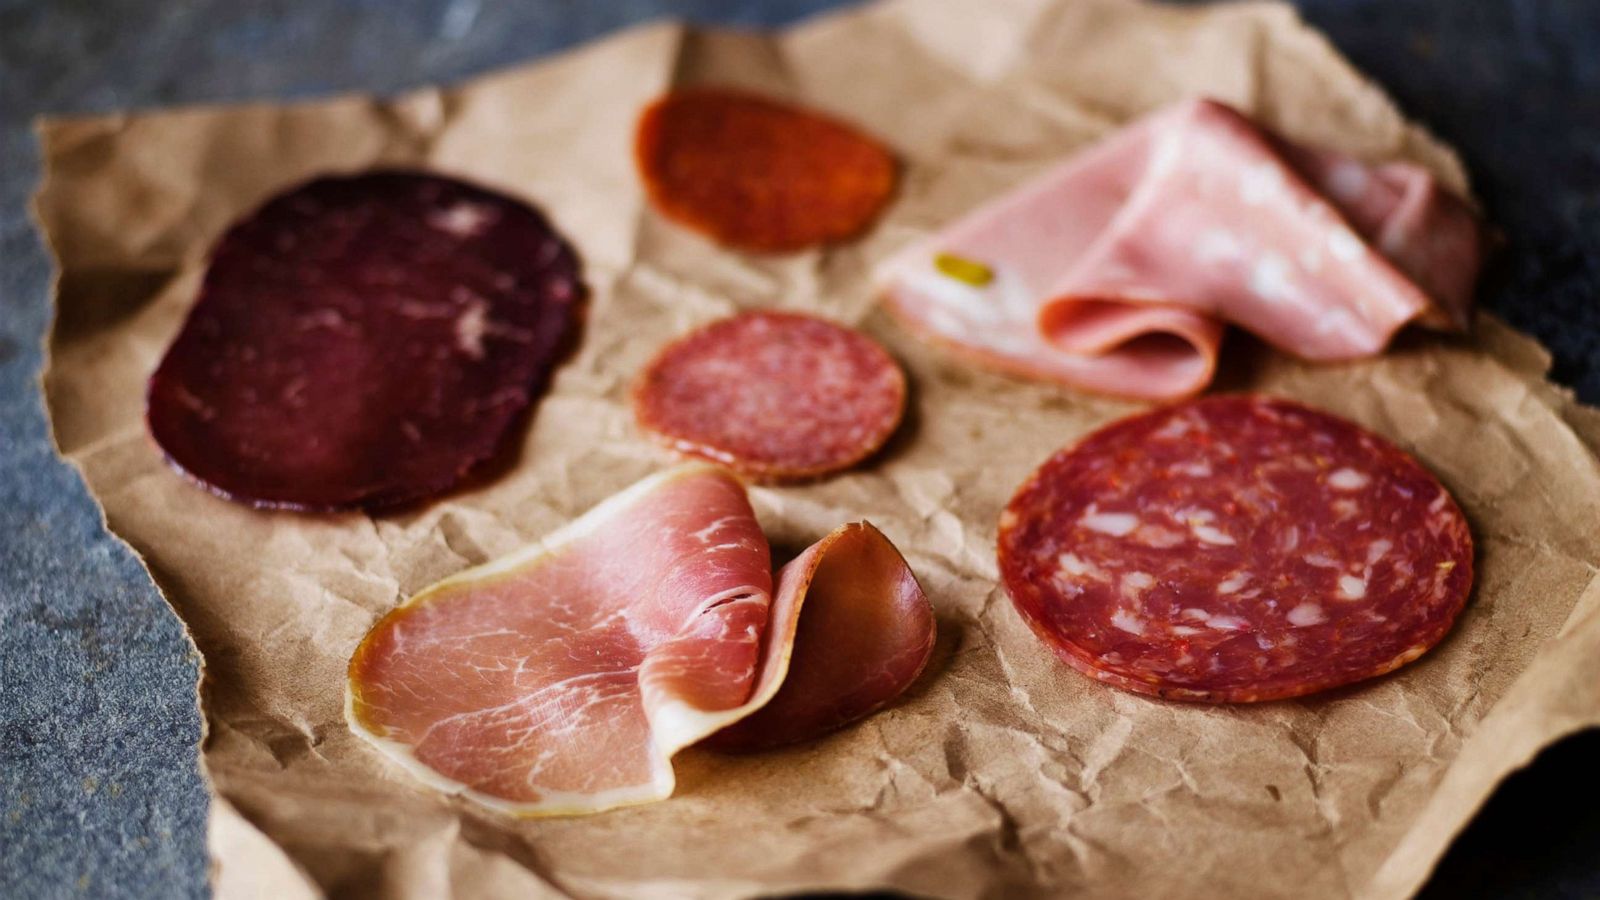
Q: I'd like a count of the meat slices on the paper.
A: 6